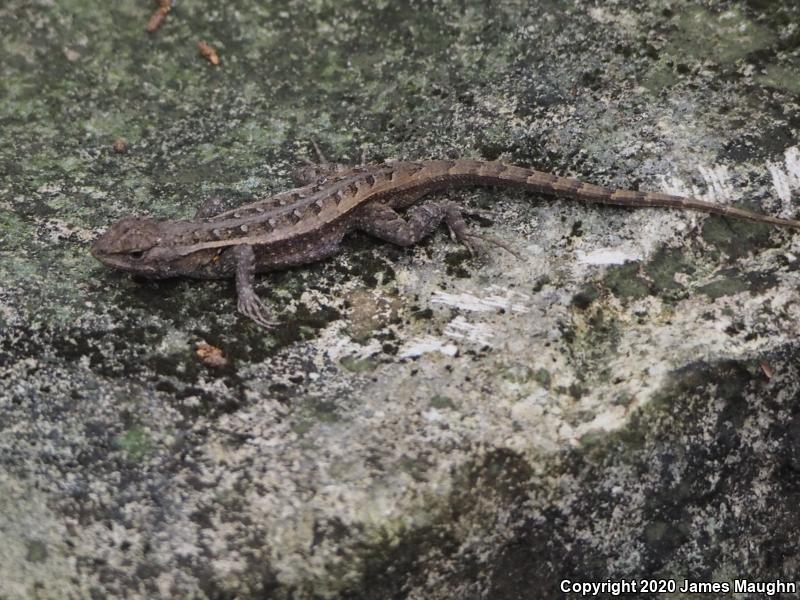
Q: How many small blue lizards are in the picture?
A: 0